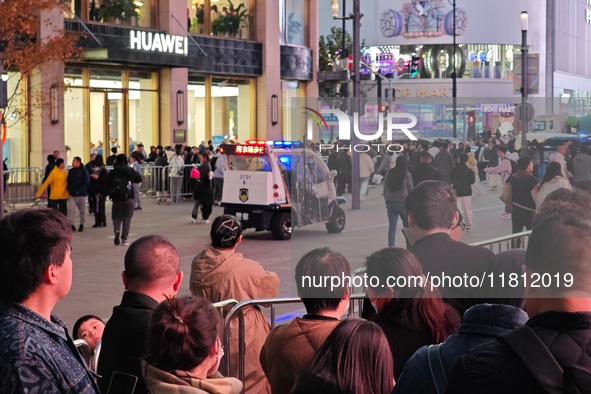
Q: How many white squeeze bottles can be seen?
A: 0